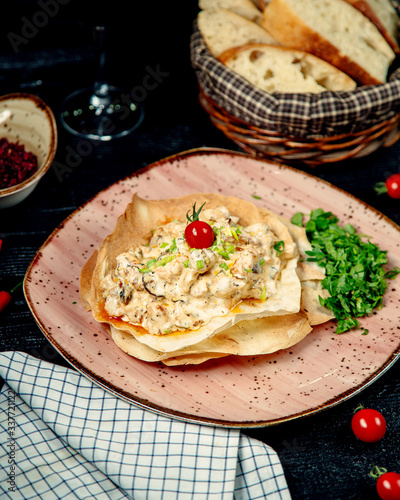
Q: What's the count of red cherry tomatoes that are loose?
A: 3